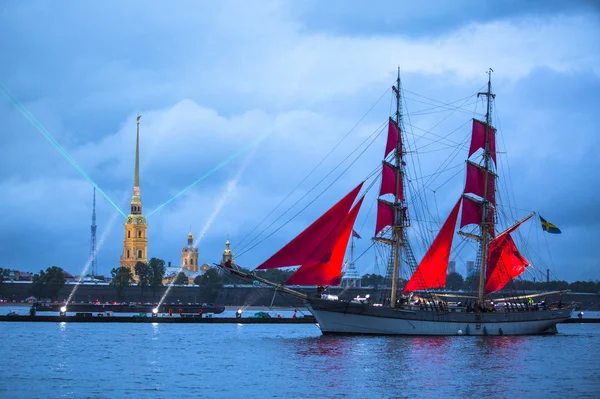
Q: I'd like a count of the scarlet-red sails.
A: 10